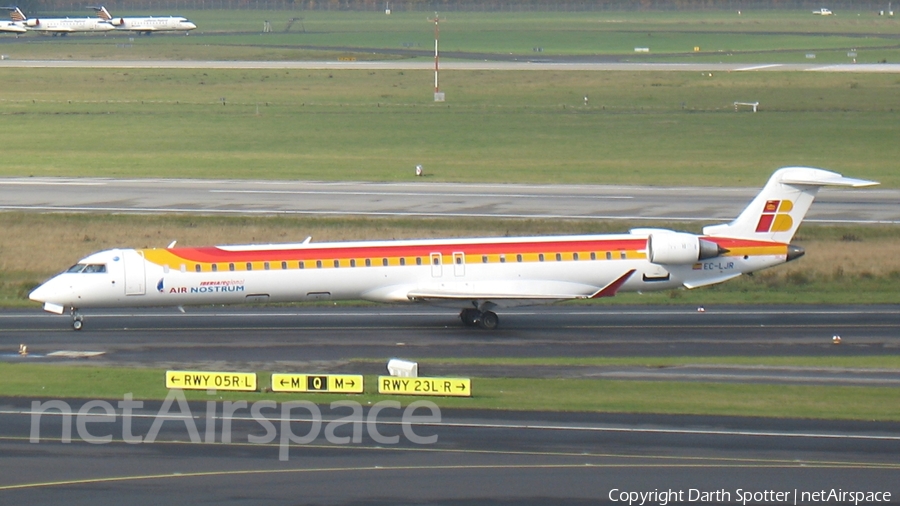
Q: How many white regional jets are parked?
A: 3